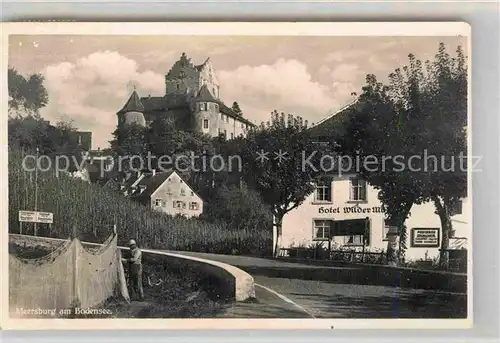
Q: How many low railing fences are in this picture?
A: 1